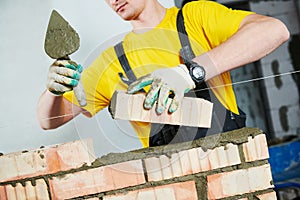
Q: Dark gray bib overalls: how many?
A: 1